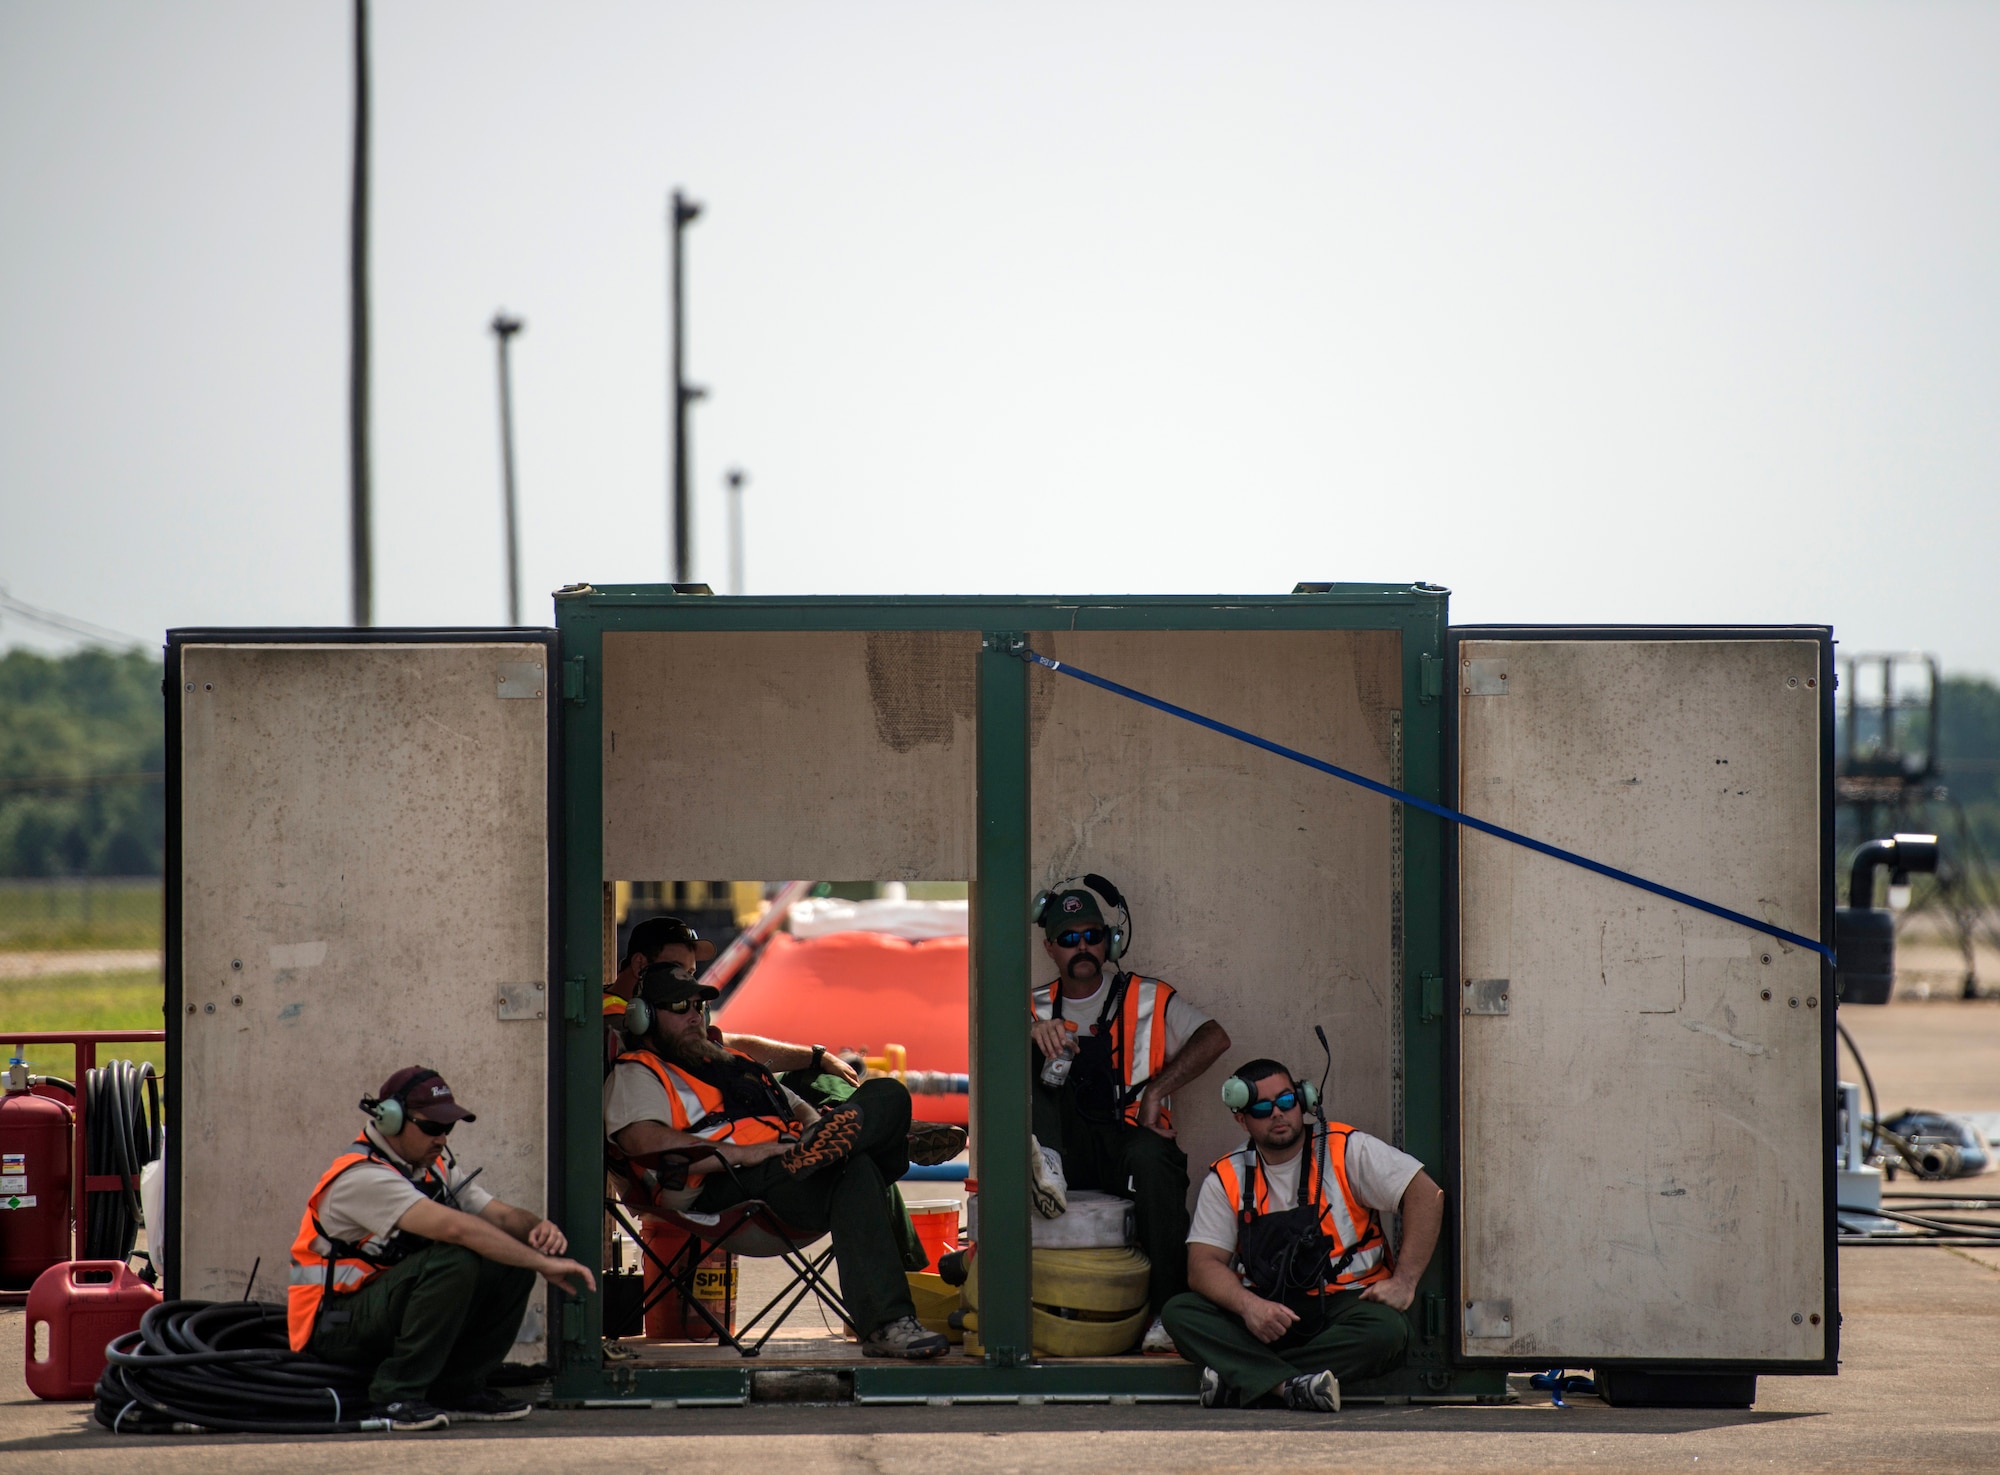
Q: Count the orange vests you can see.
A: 5